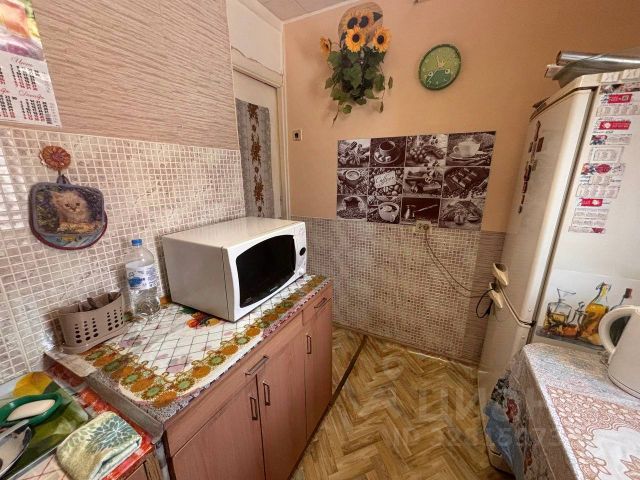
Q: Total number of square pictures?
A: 12